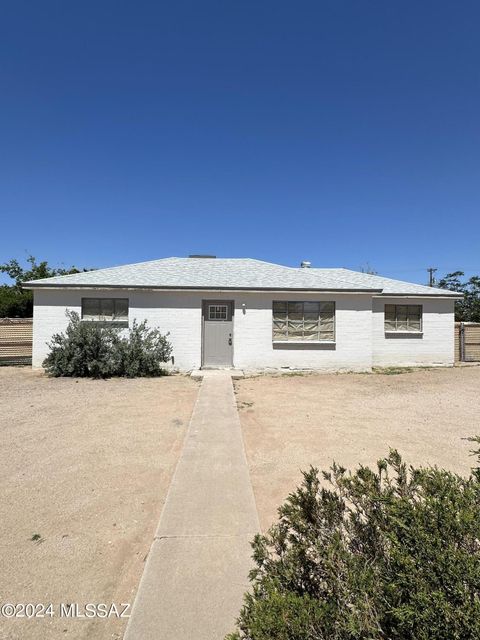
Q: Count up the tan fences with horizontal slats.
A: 2